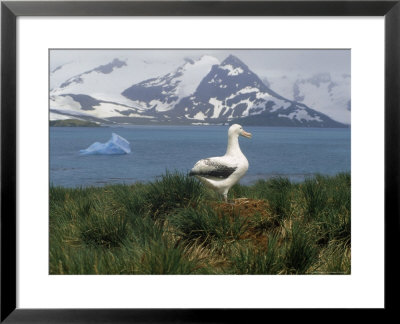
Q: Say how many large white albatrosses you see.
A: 1